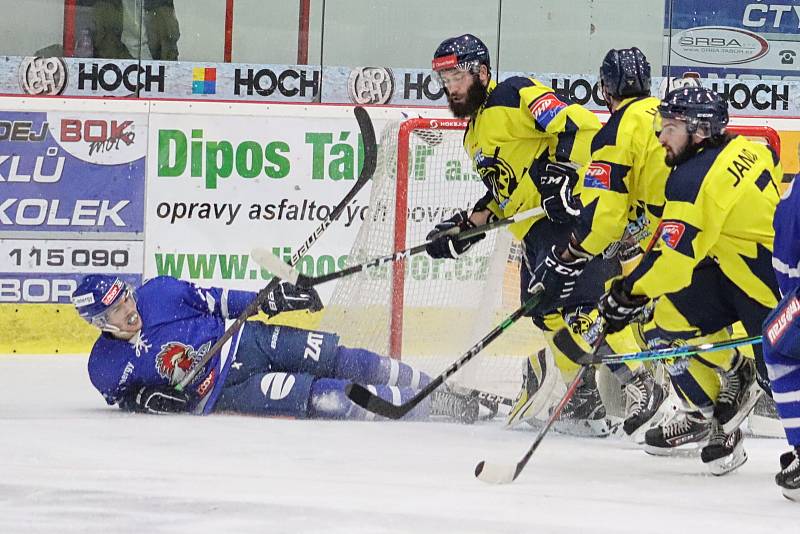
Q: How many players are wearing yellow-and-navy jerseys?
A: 3